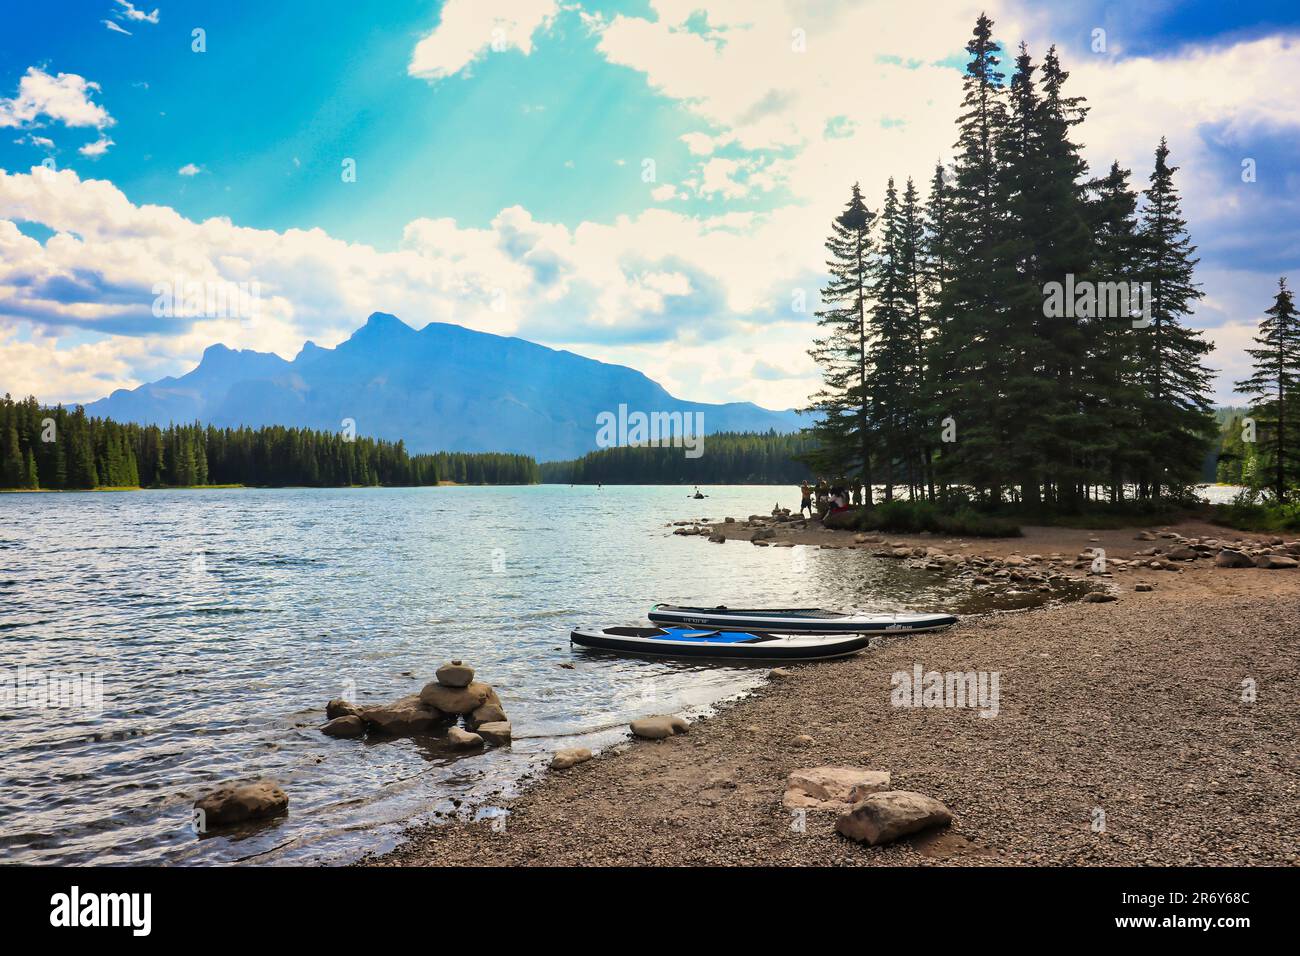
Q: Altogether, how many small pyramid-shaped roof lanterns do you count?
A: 0